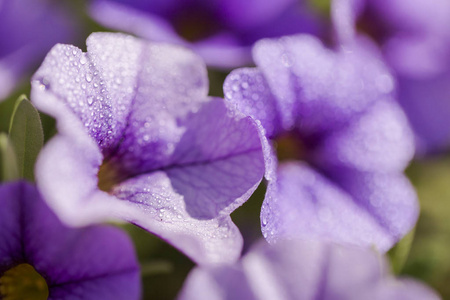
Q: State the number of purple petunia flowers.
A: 7